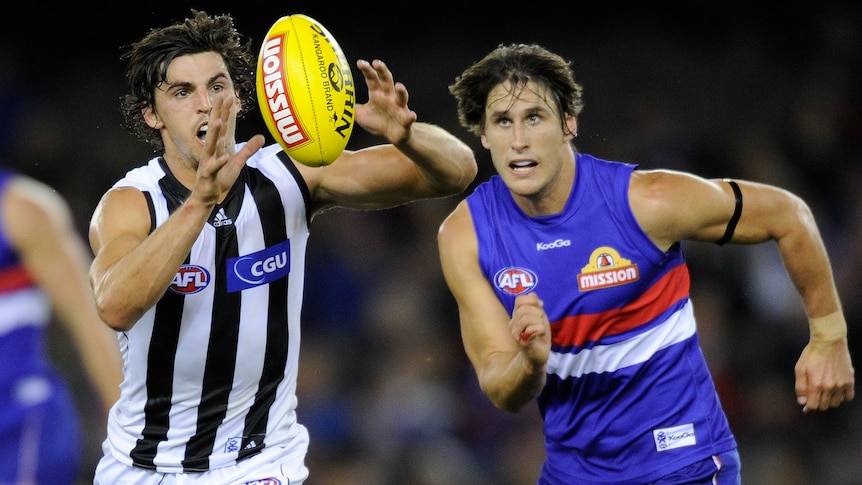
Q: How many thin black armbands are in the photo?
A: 1